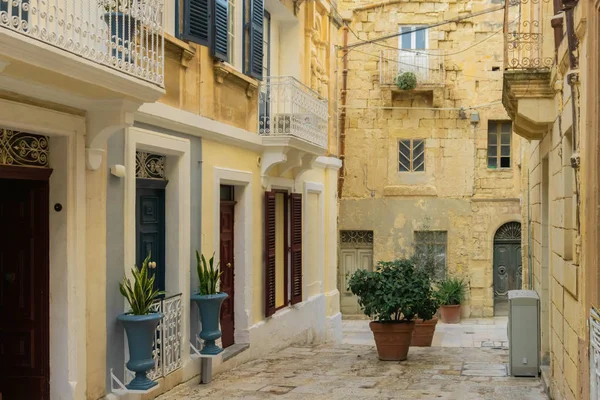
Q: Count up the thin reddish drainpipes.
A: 1